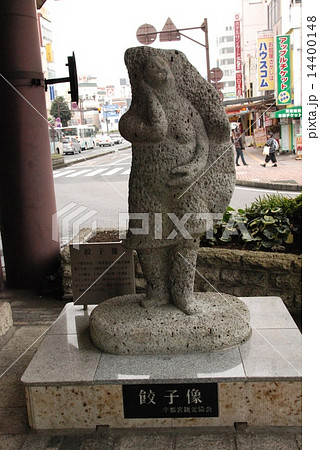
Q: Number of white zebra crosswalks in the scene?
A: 1